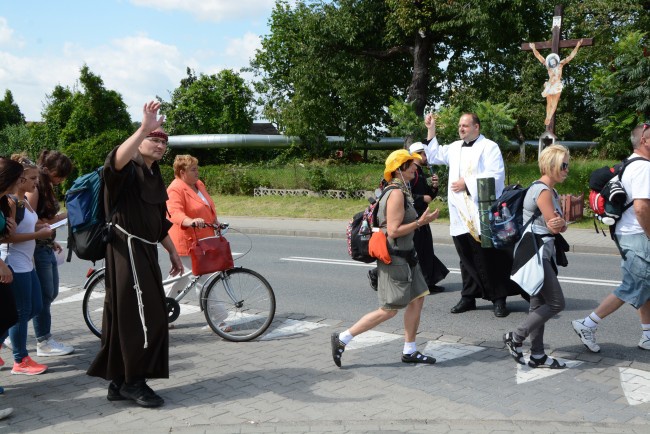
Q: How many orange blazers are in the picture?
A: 1